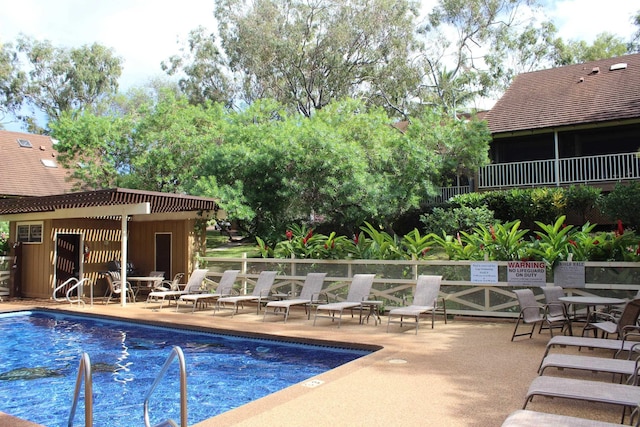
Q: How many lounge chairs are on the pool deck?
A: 10